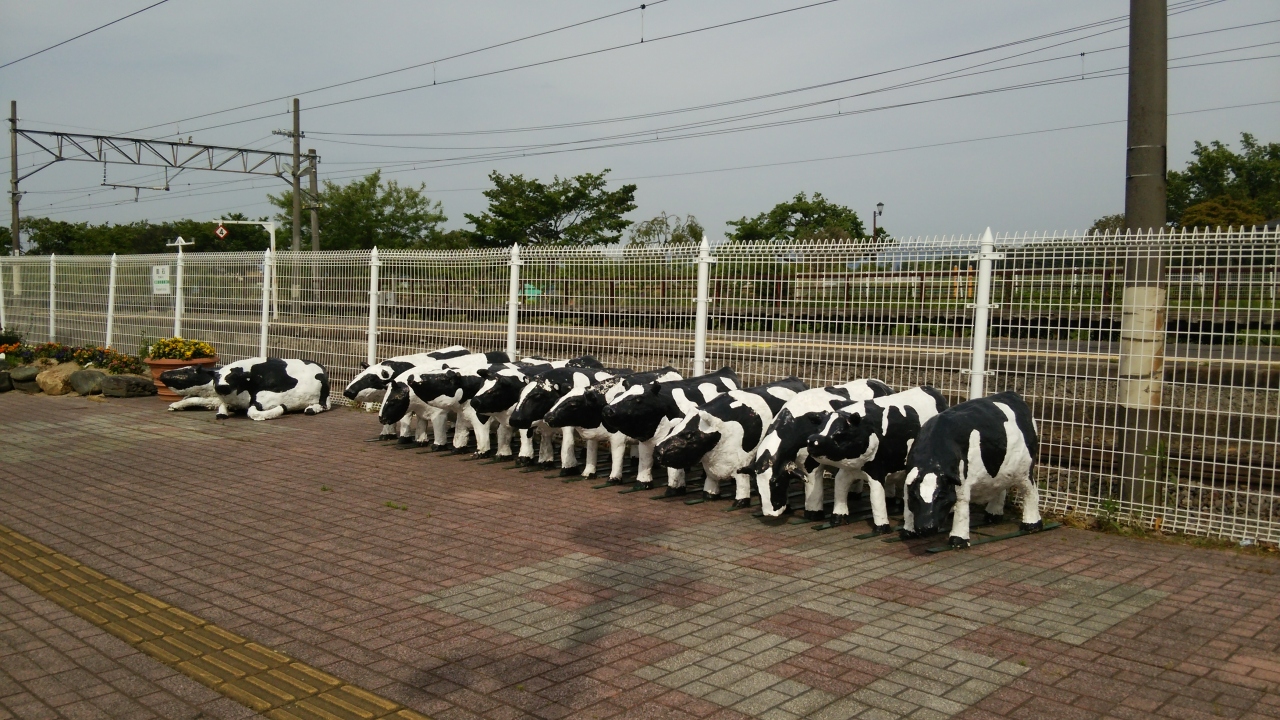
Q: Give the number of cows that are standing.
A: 11